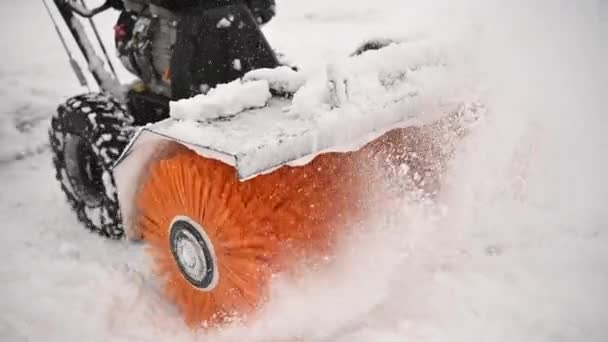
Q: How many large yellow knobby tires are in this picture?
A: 0